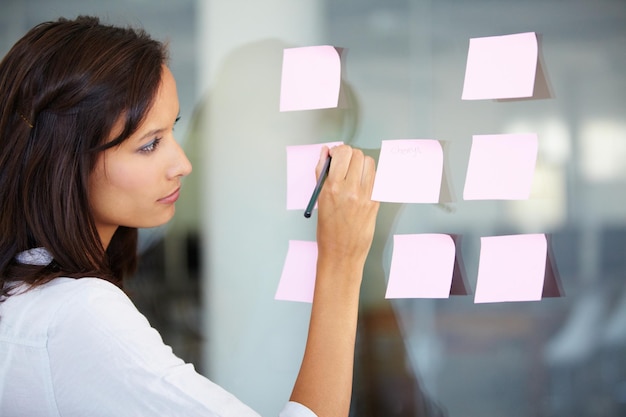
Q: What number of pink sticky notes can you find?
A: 8